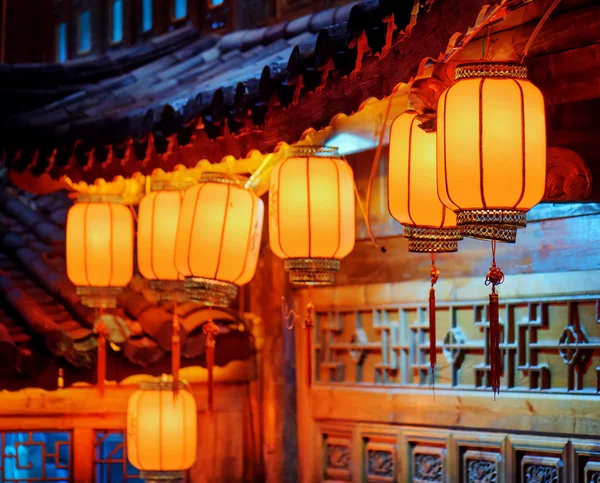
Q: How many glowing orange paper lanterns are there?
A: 7